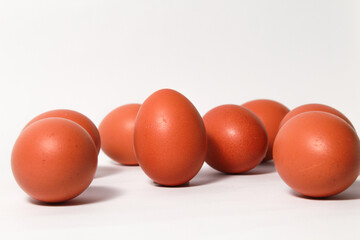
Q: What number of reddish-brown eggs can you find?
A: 8